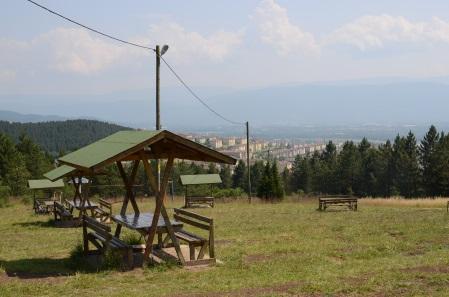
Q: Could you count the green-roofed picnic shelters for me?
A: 4